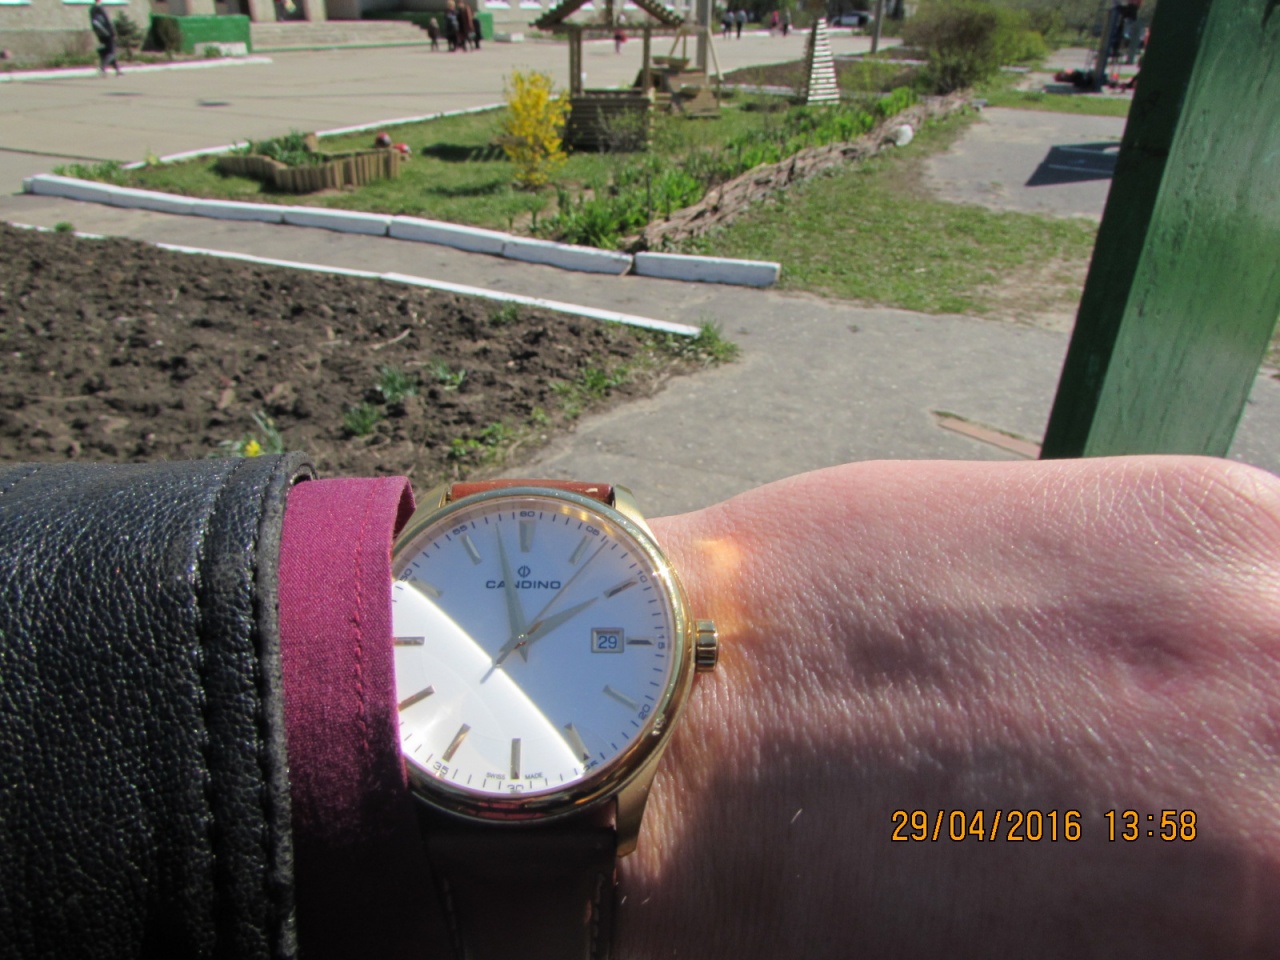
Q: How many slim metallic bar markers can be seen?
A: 12